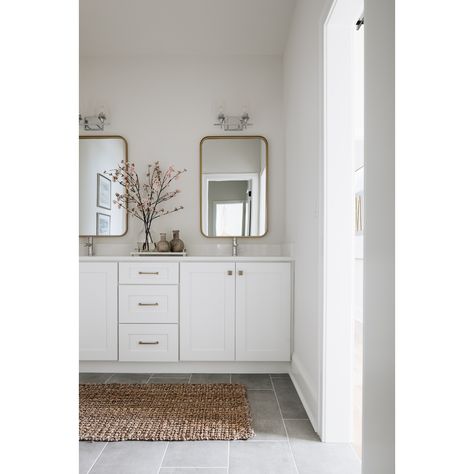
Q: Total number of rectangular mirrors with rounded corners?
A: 2